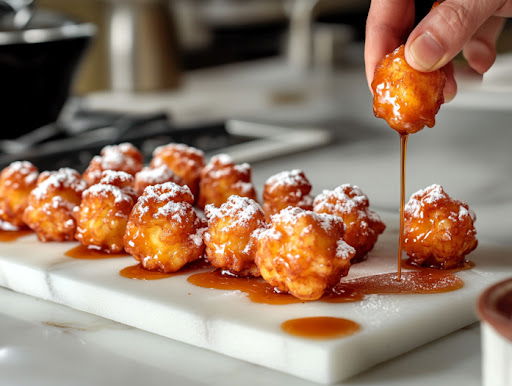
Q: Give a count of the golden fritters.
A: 14